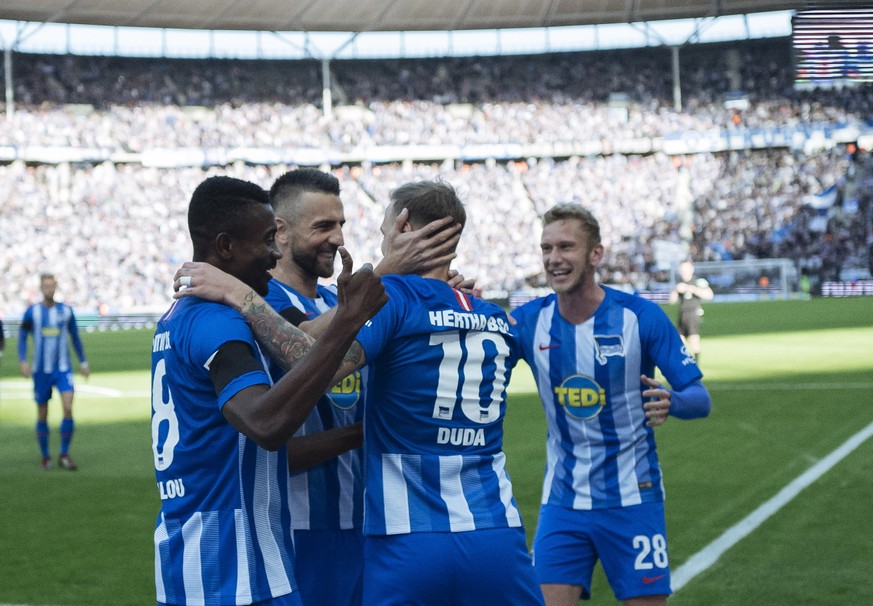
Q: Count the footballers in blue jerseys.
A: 5